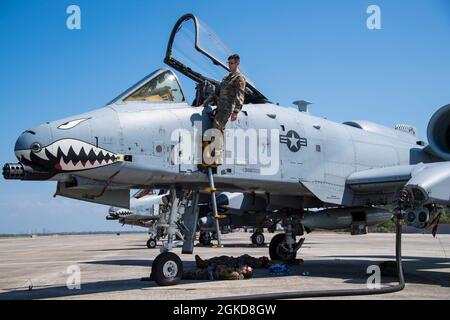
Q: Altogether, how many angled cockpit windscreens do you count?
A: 1